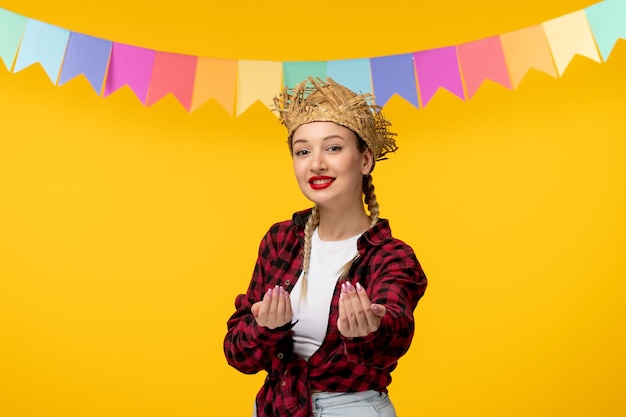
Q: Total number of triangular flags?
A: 15